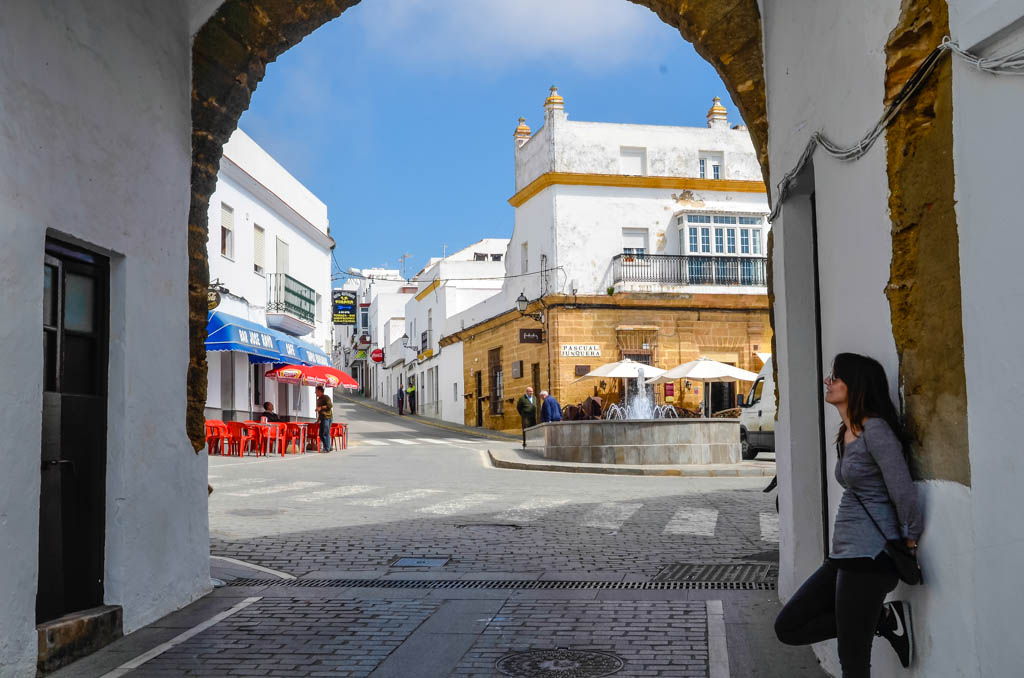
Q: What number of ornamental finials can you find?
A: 3